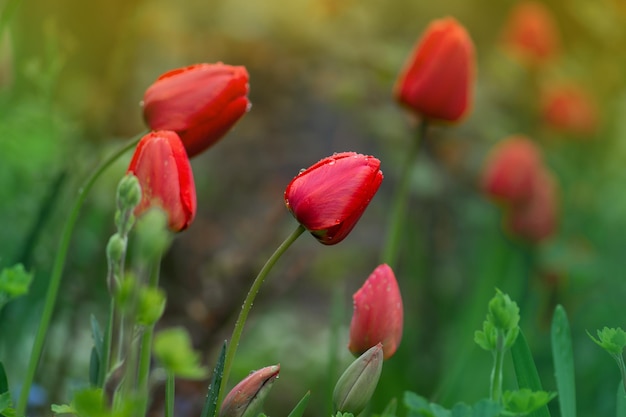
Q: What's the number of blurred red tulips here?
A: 4